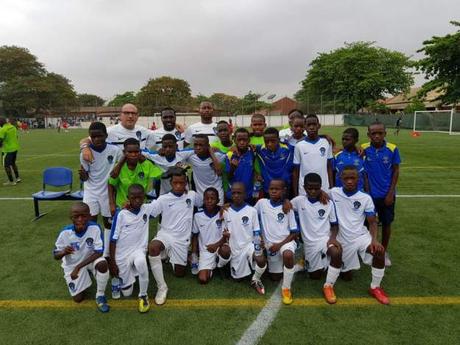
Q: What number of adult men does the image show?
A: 3